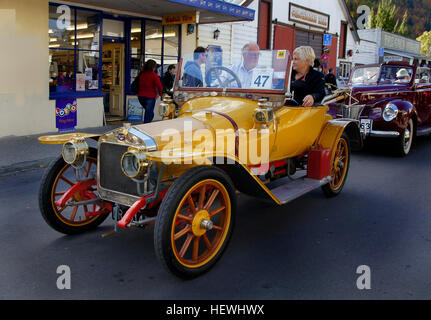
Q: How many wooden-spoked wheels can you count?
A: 3